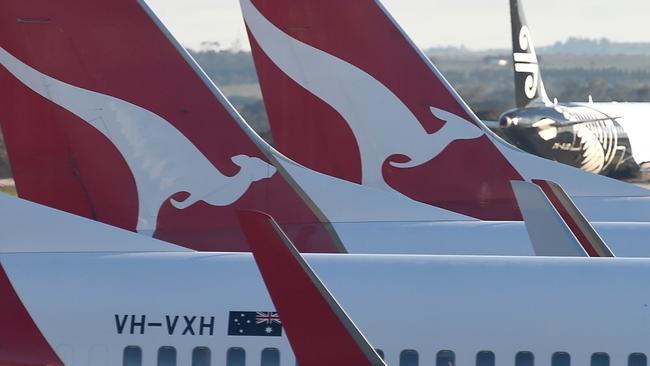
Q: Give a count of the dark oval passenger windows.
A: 13